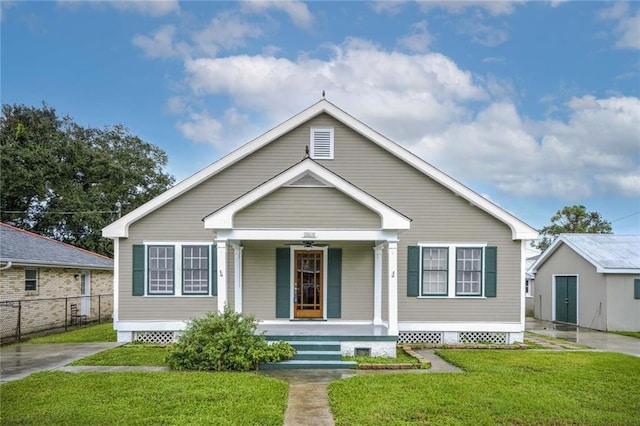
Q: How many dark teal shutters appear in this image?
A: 6